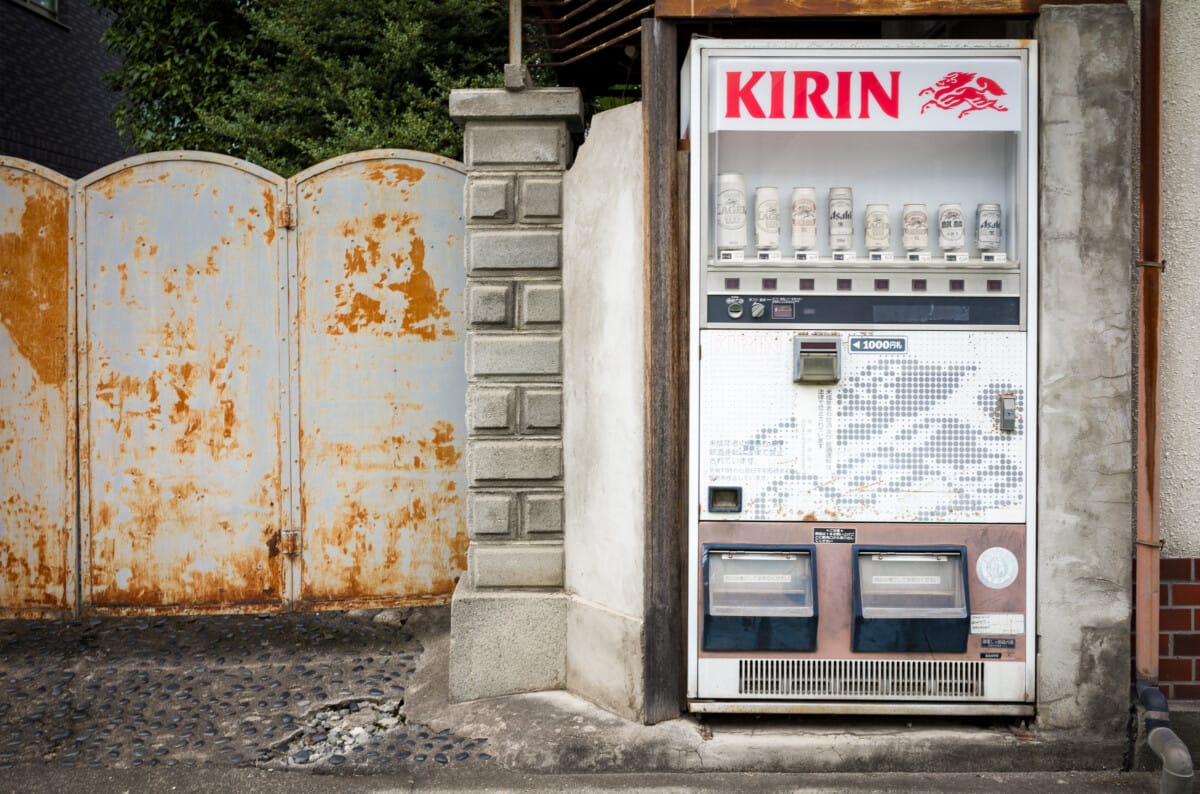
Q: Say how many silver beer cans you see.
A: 2